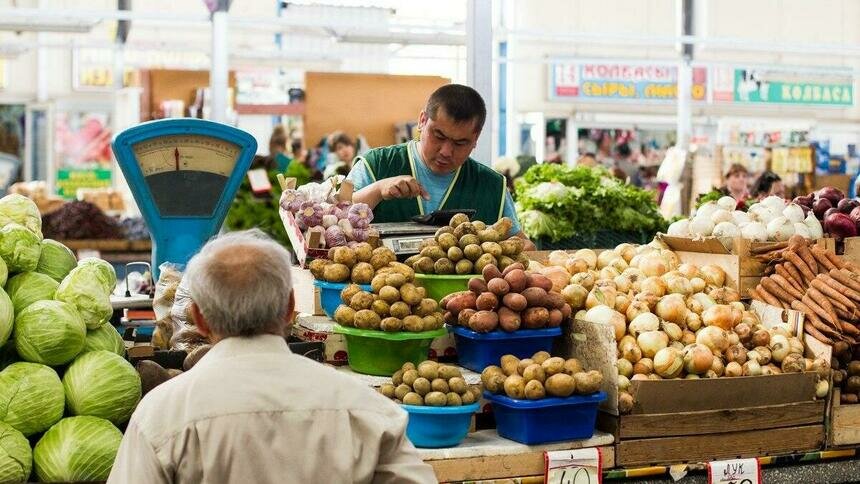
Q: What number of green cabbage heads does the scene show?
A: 14